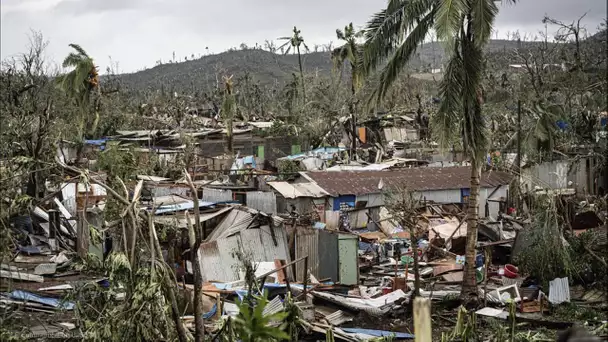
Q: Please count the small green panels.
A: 2